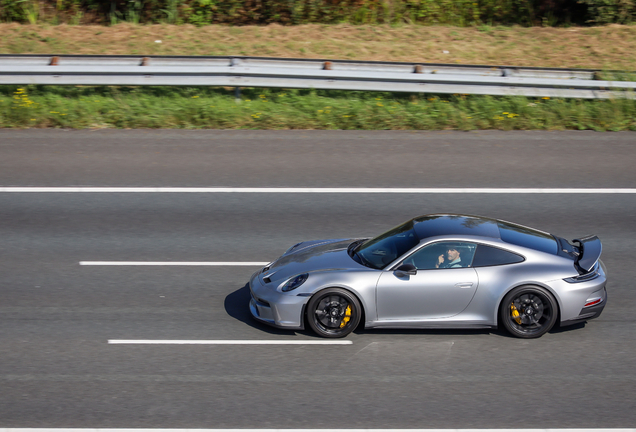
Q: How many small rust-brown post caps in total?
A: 4